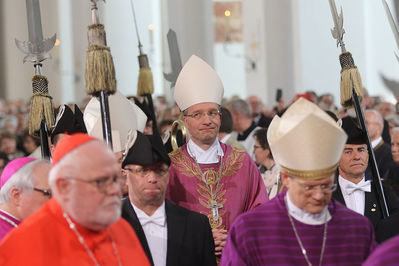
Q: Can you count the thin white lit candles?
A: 3